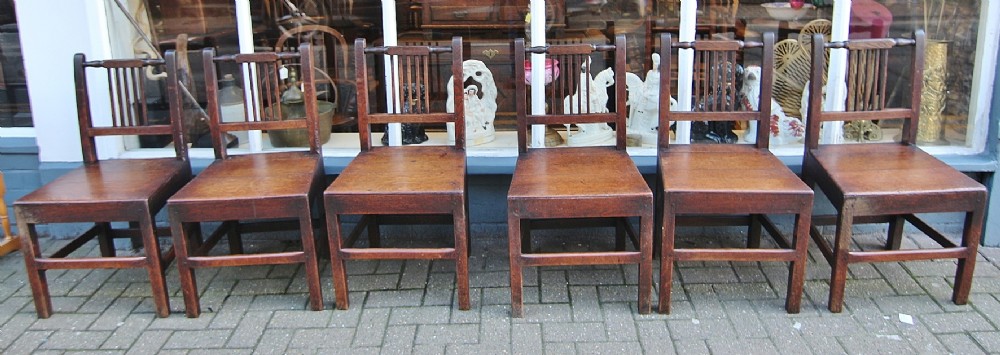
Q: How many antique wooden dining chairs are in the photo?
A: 6